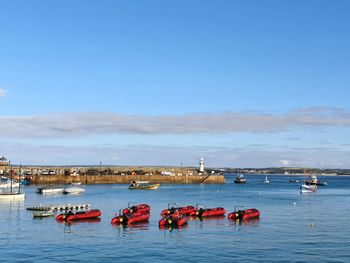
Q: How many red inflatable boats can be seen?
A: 7